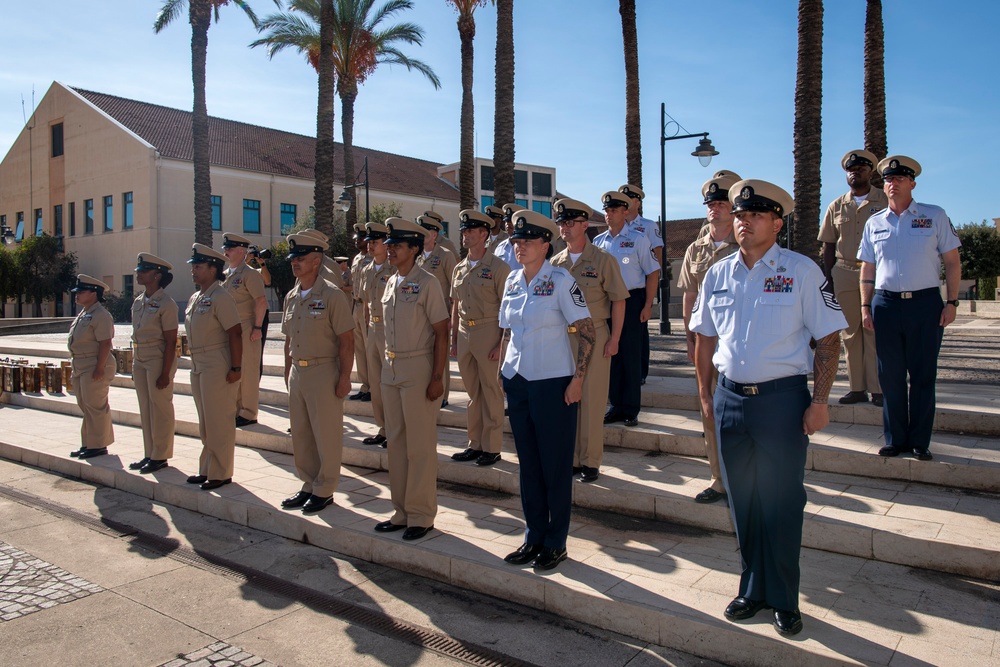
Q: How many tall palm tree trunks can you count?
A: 8